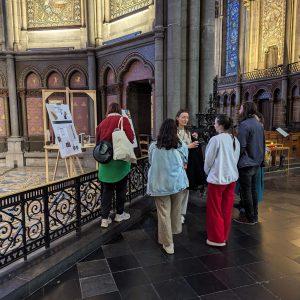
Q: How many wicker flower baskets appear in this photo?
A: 0